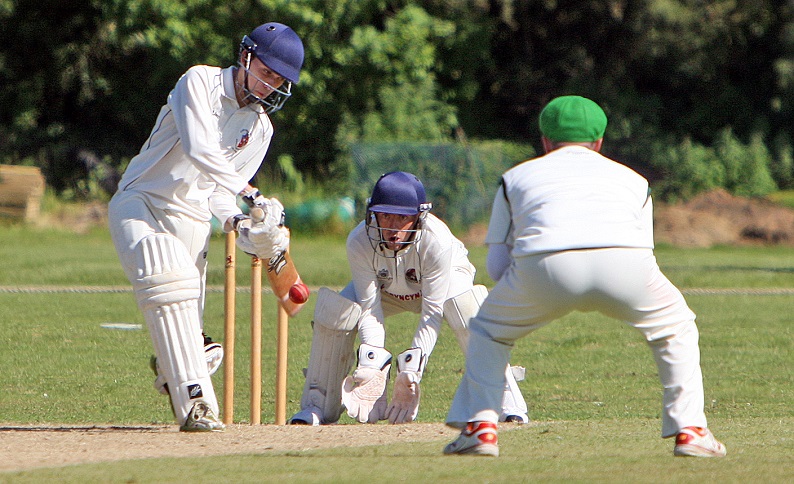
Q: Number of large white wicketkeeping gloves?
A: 2